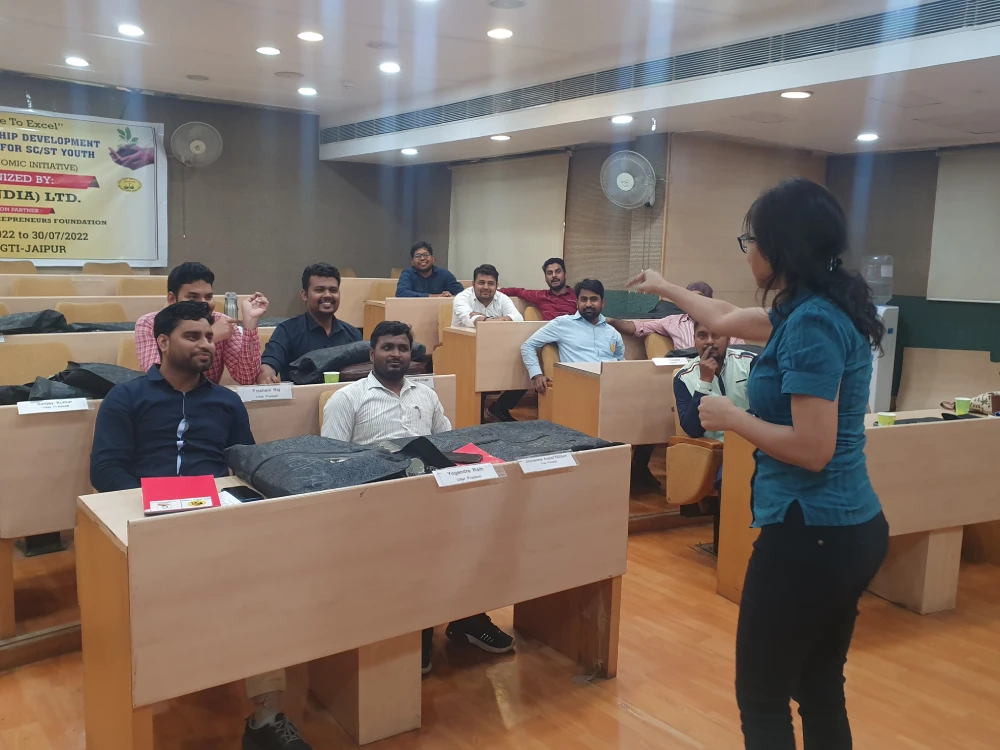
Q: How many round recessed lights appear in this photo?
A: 12